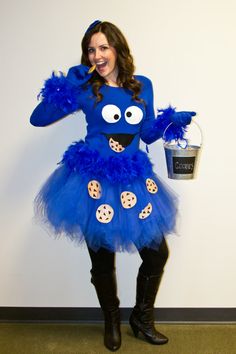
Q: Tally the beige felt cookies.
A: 6